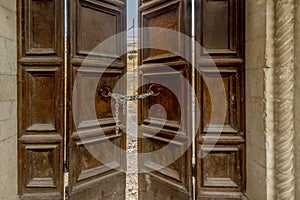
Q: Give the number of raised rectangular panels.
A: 12